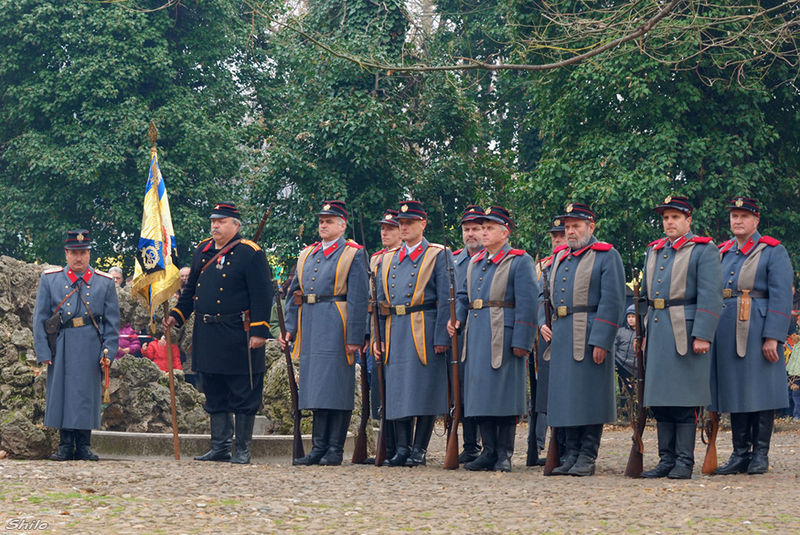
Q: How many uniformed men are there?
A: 11